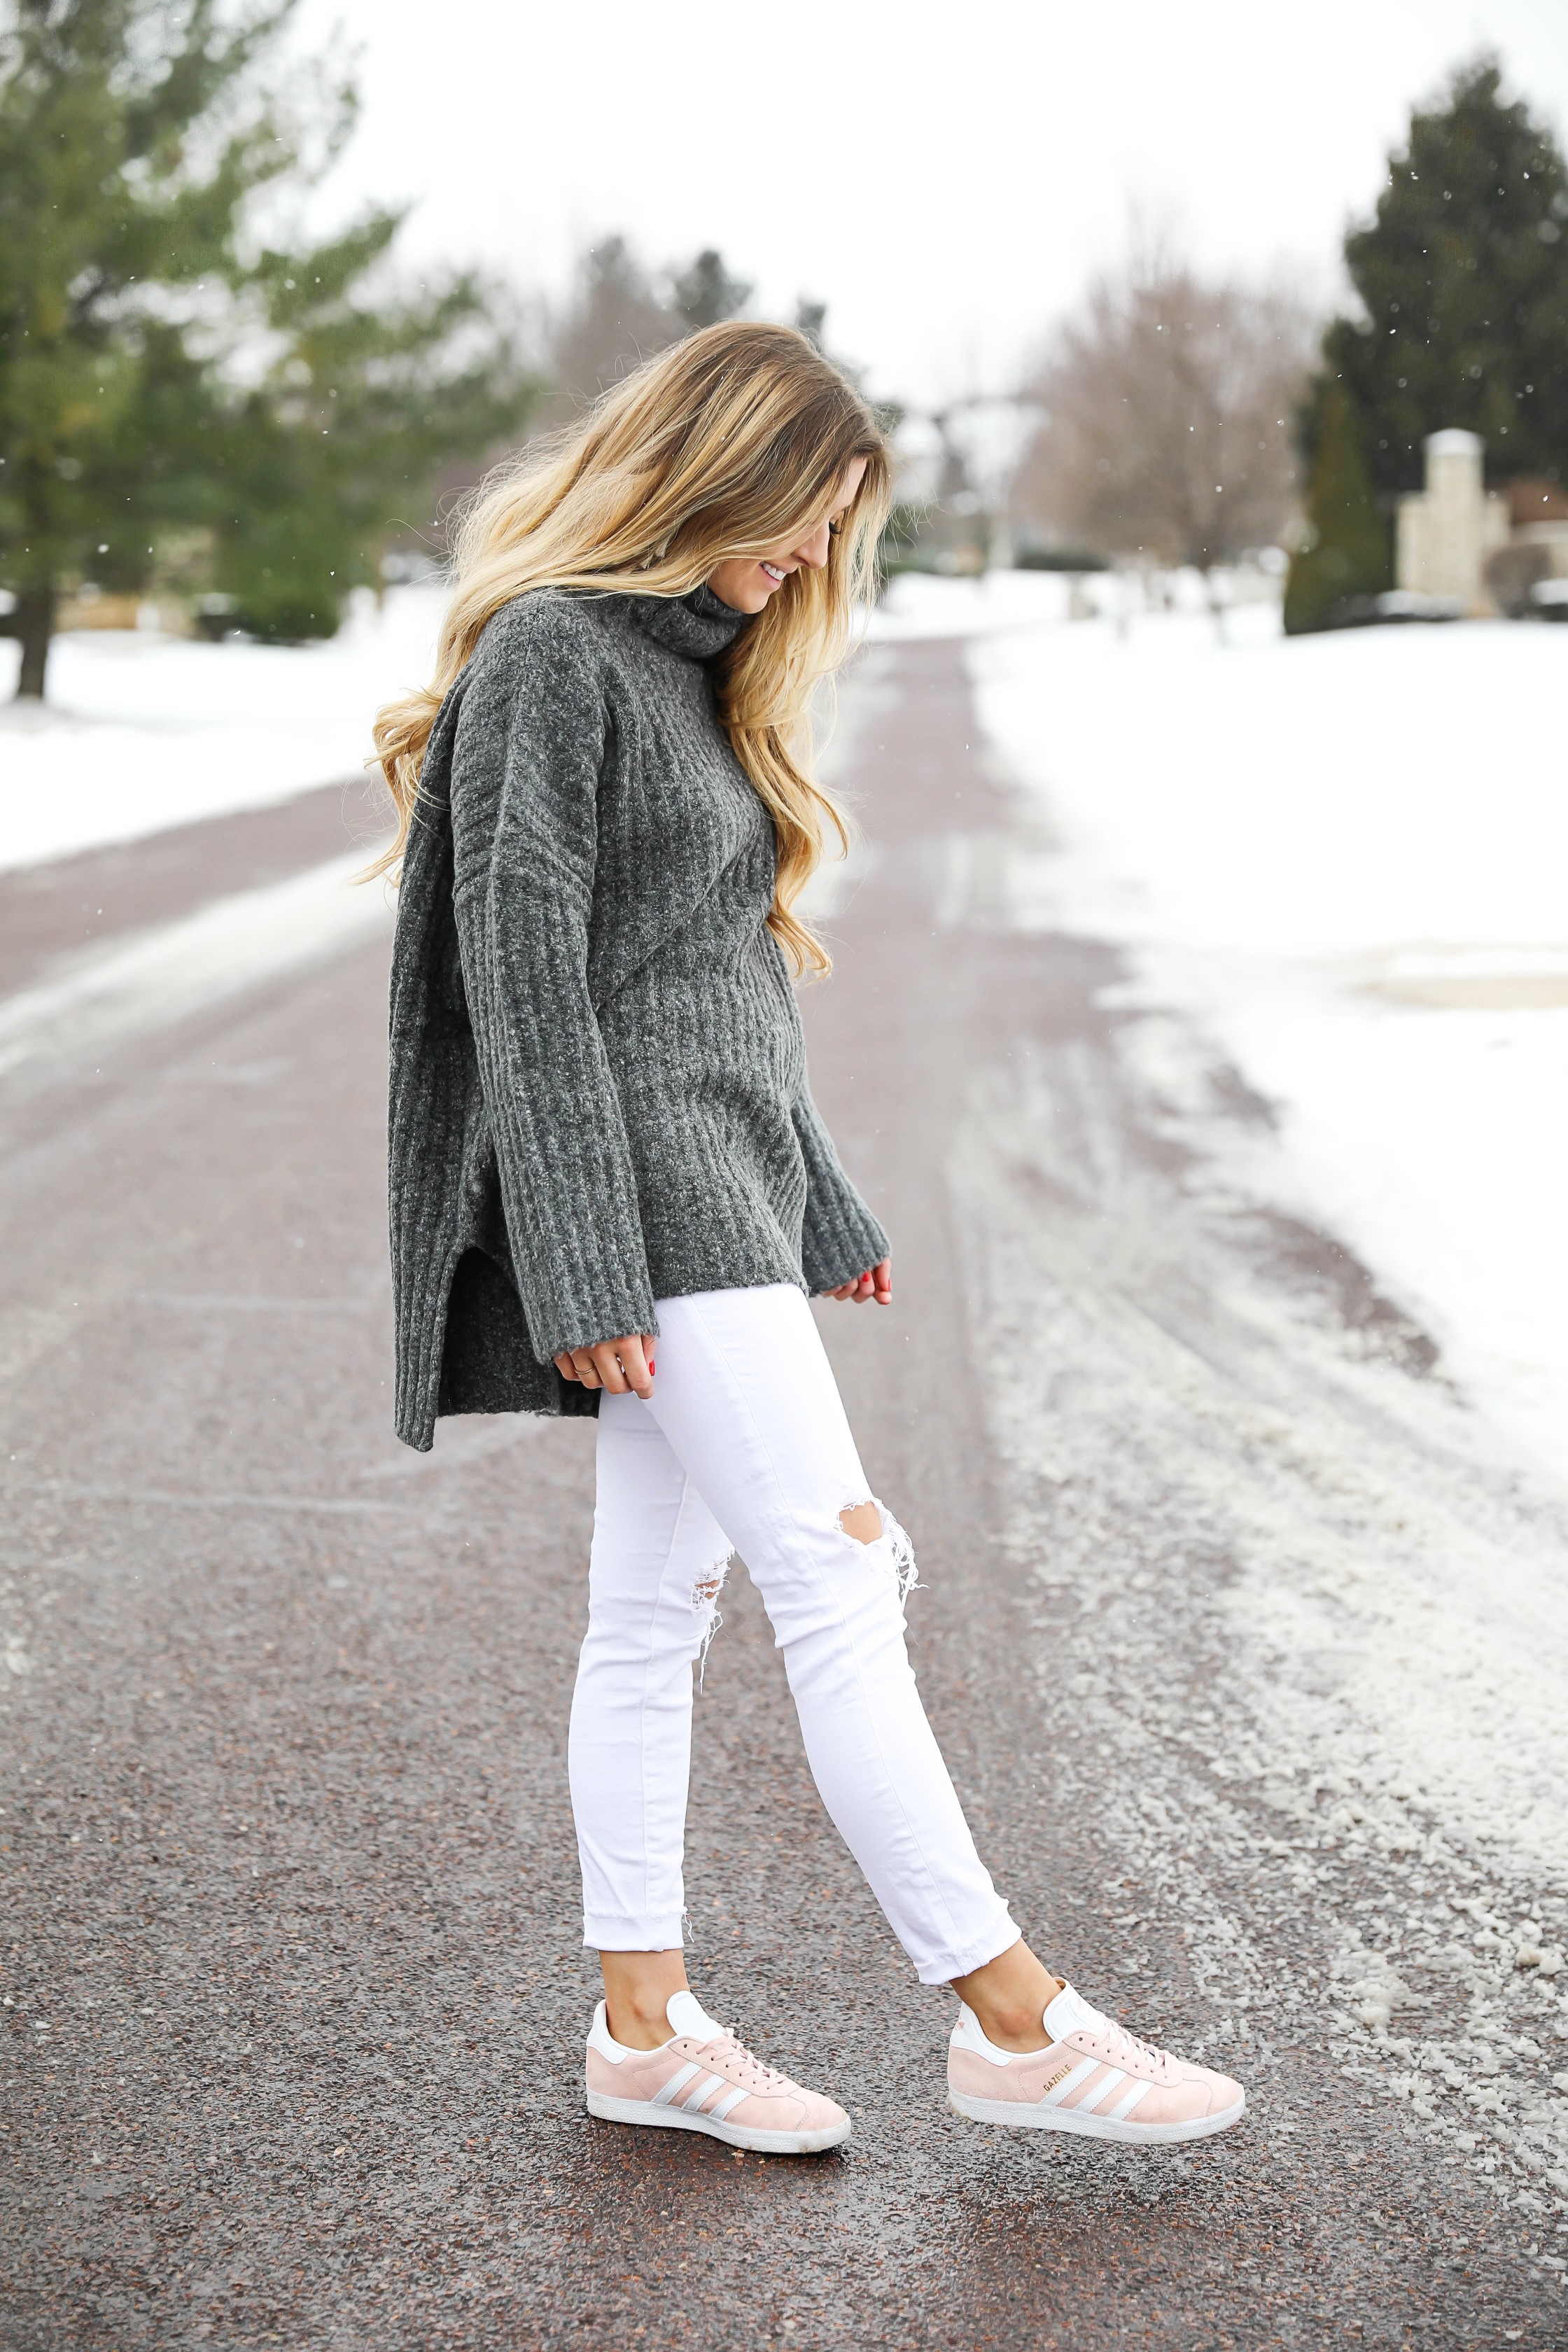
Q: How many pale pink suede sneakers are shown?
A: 2